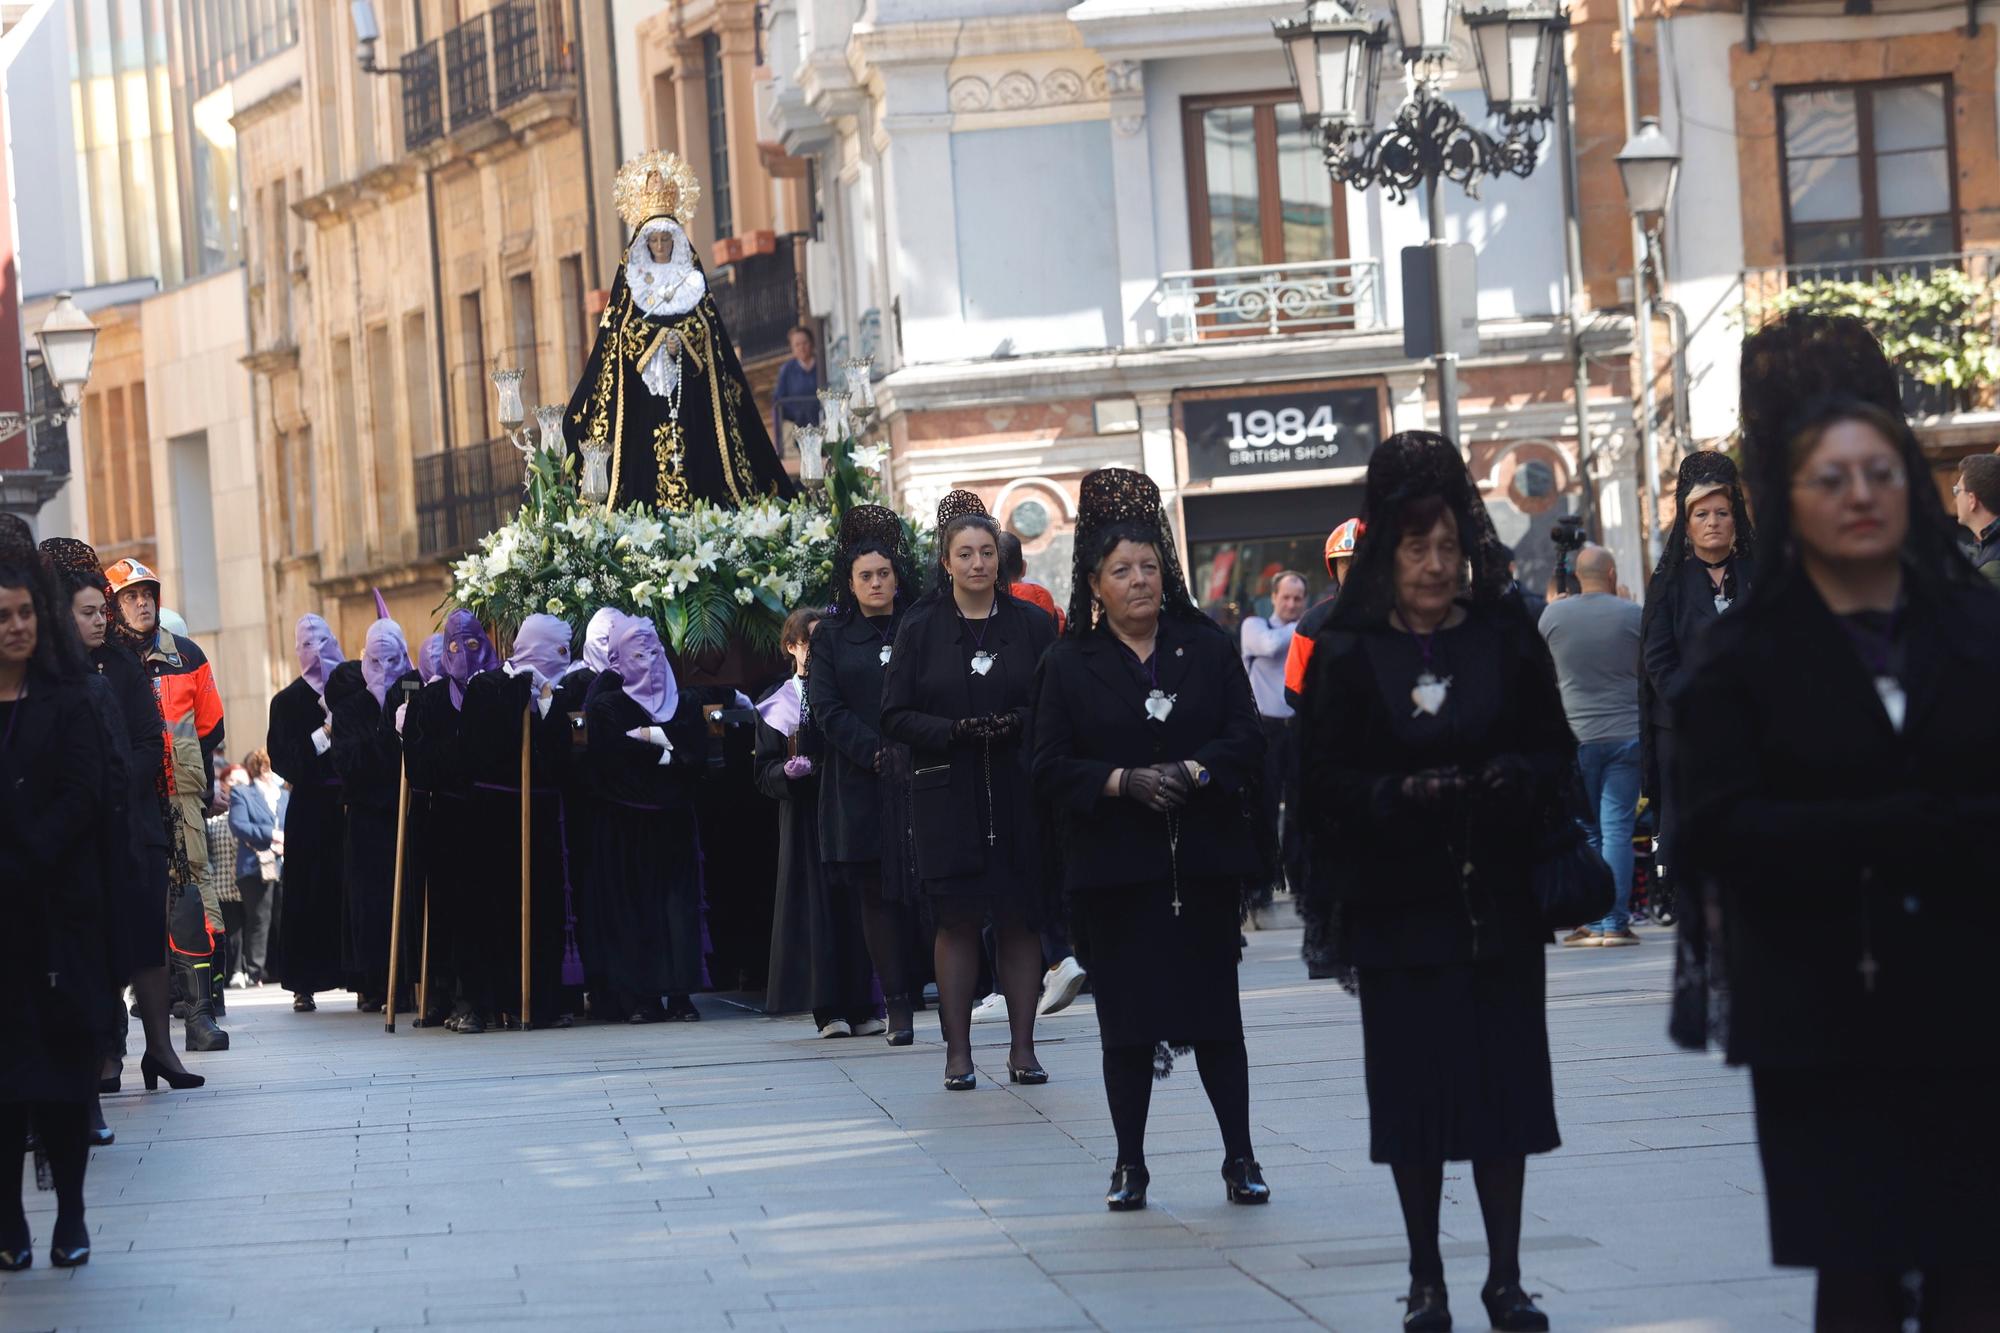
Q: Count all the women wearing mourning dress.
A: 8